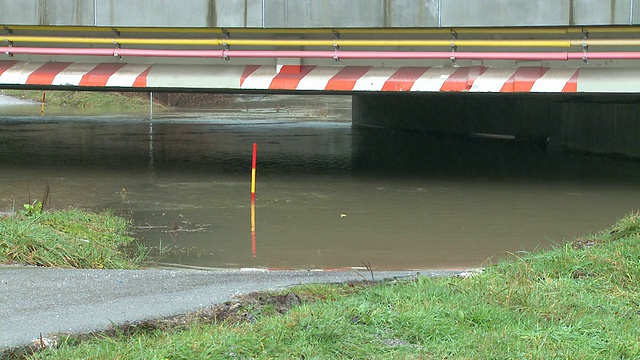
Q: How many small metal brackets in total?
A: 6